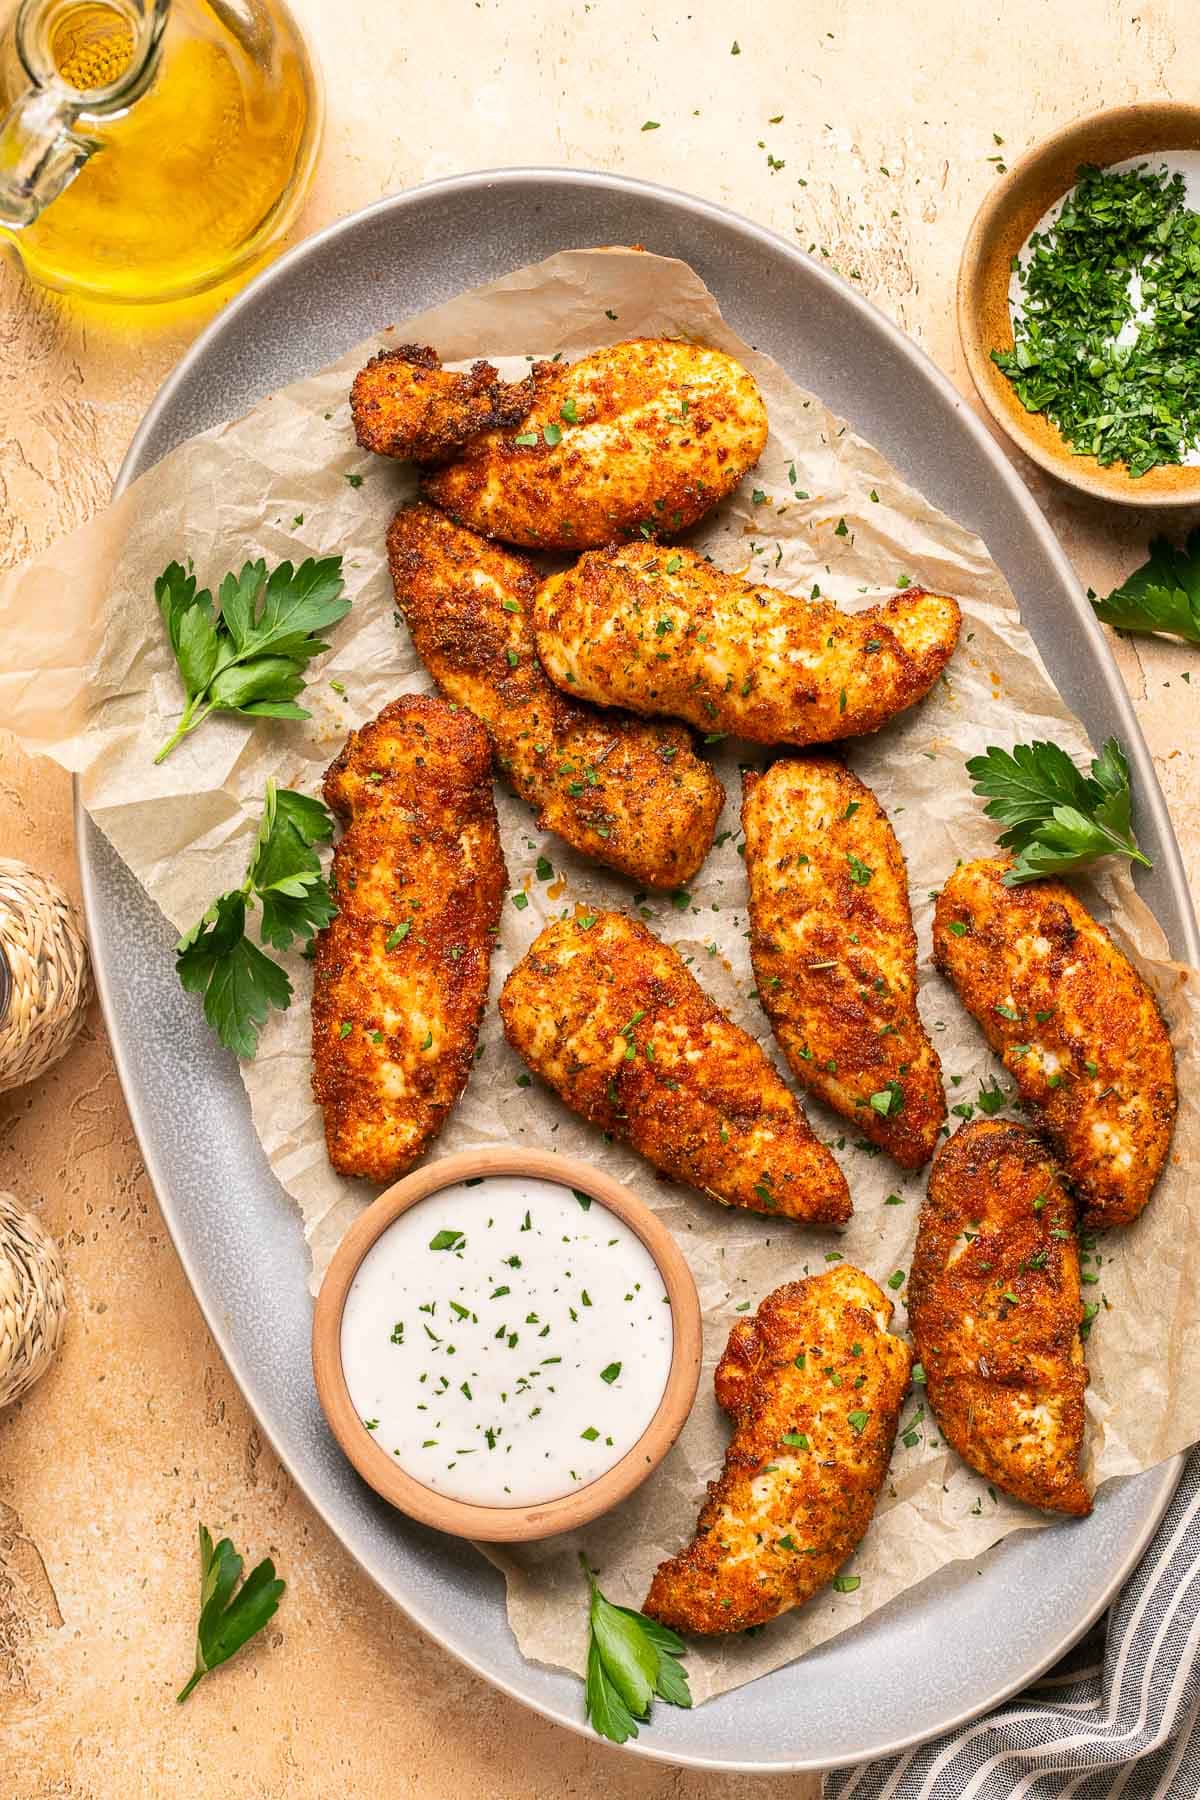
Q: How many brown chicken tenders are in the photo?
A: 9